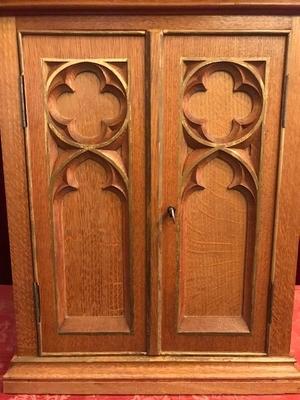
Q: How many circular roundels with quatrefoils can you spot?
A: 2